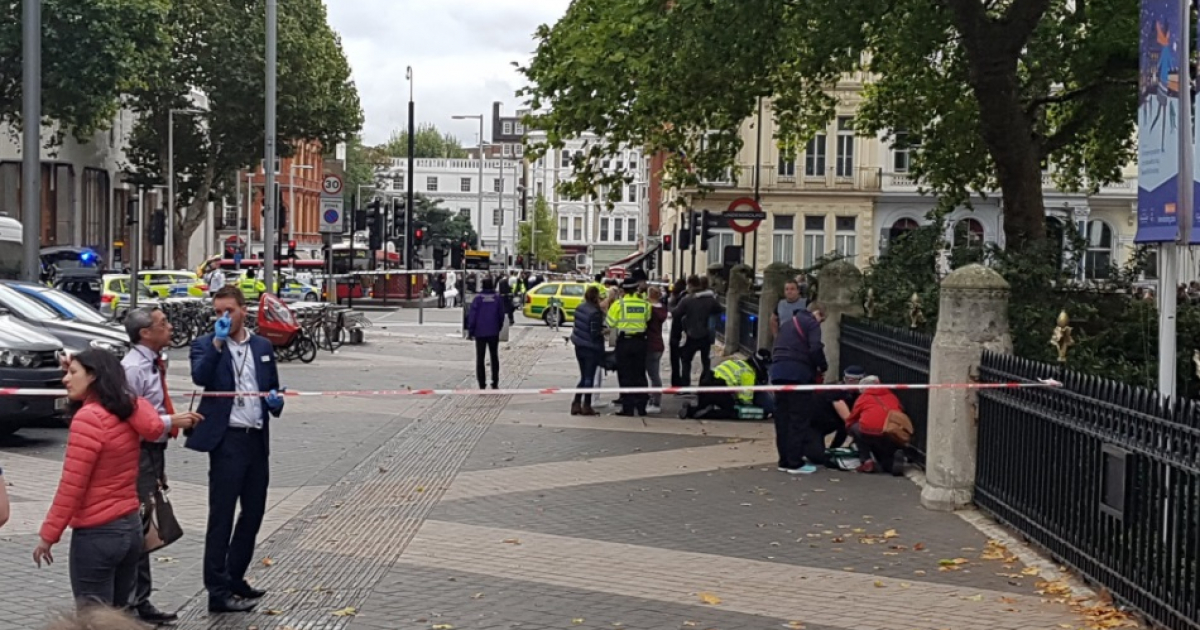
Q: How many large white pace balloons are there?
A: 0